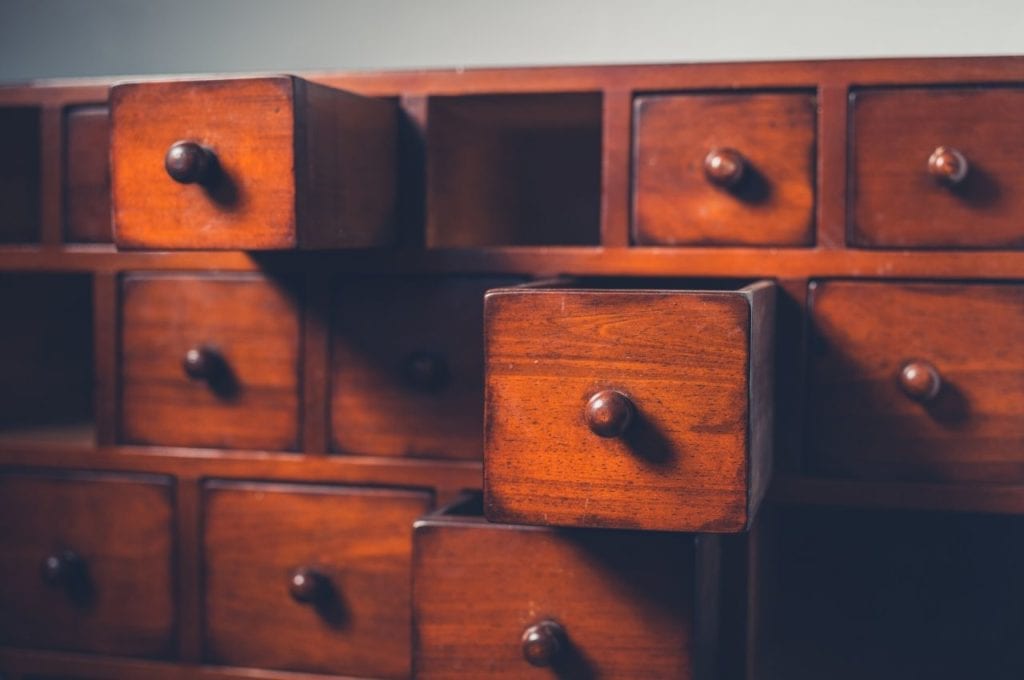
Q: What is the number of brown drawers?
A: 11